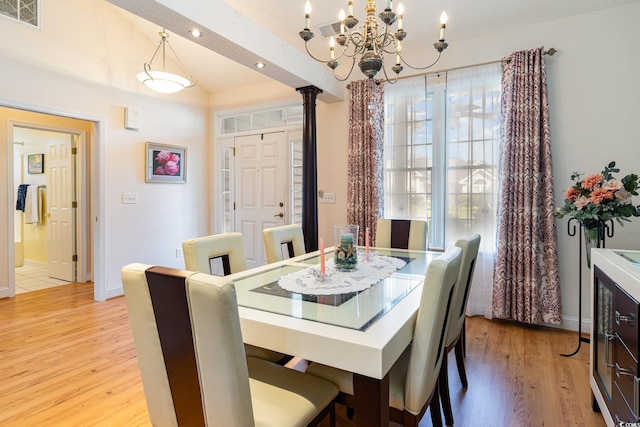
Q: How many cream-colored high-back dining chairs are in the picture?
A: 6